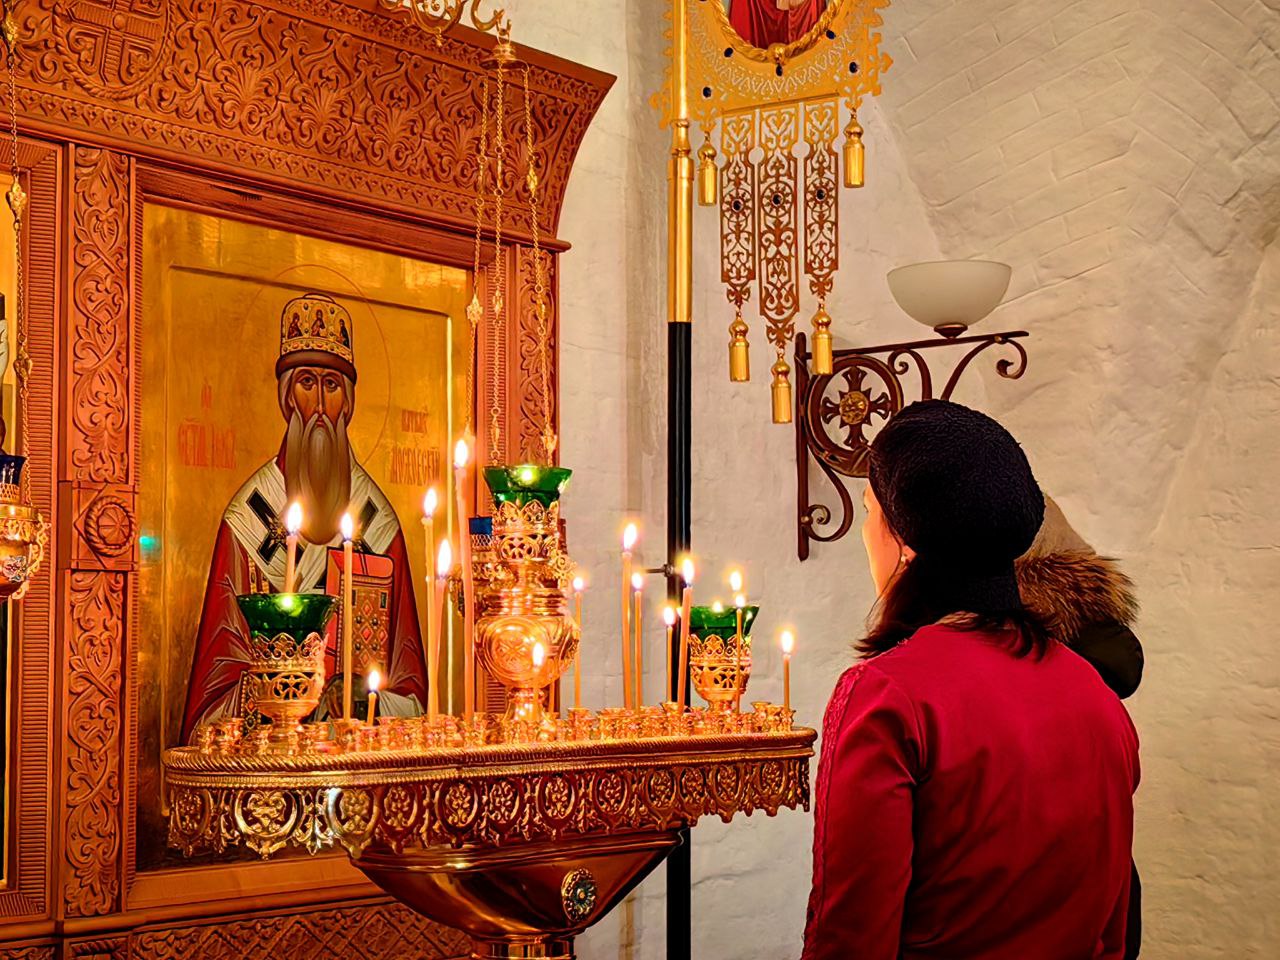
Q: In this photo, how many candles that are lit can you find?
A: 15